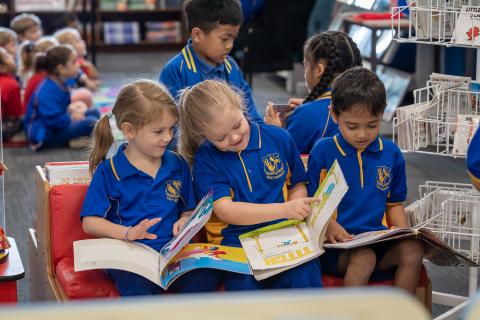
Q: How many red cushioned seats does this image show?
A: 1